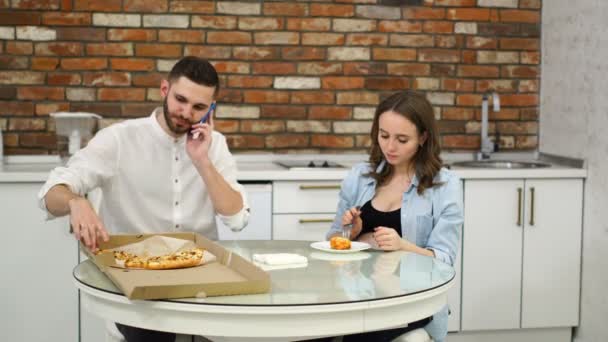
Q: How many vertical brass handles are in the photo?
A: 2